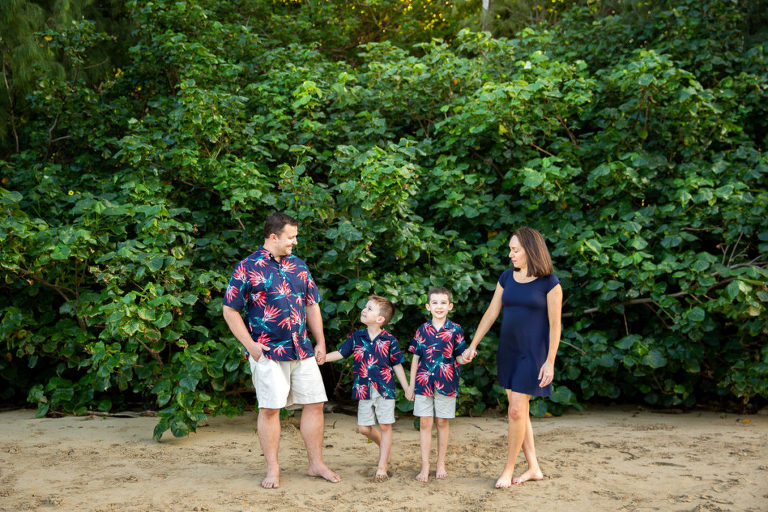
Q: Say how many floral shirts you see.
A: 3